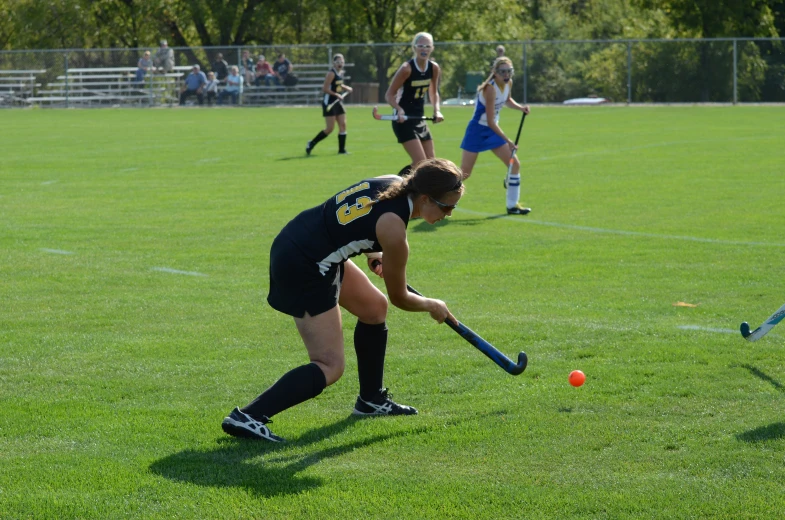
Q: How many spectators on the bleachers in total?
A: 9